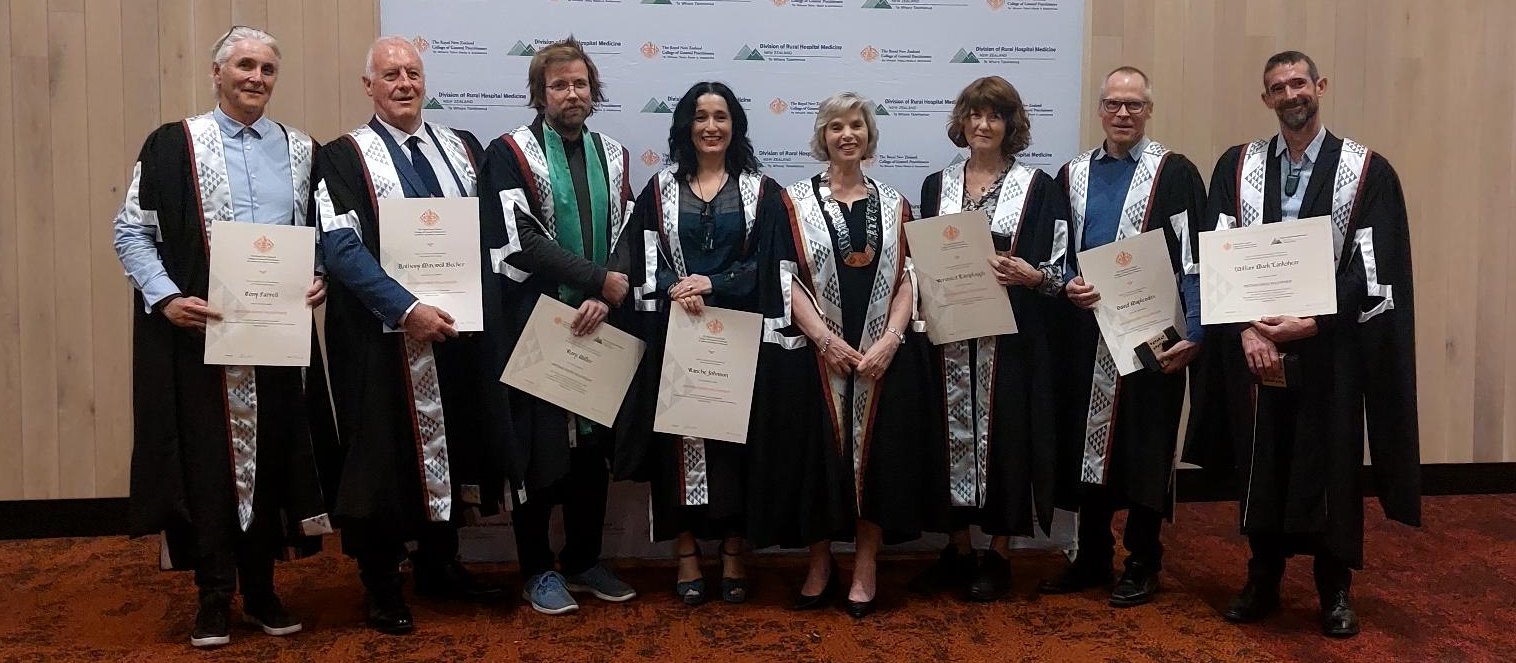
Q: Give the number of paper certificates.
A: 7